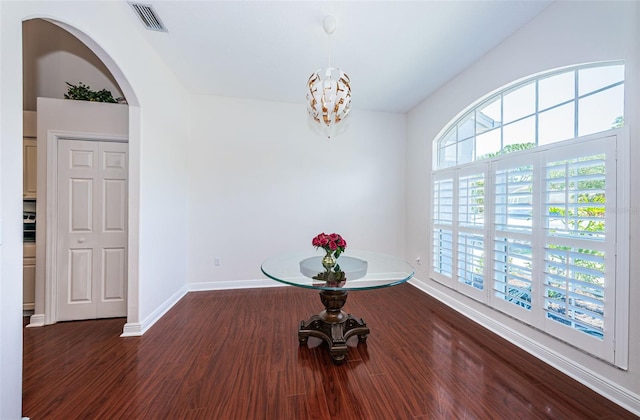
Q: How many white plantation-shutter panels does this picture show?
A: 4